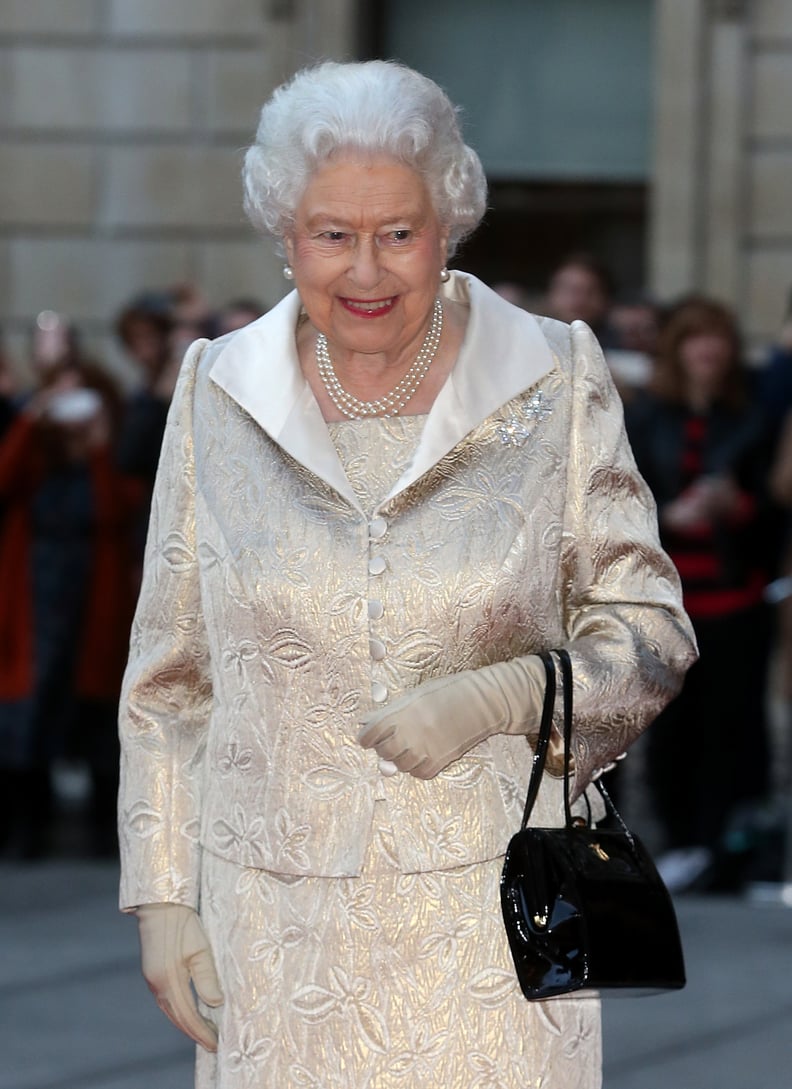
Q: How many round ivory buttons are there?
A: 6